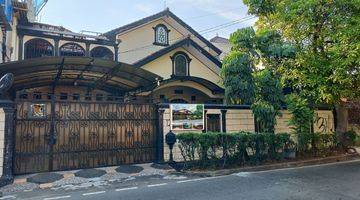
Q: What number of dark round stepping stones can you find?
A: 4